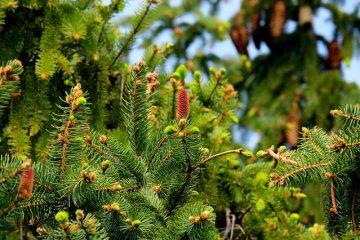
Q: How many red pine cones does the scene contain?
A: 2